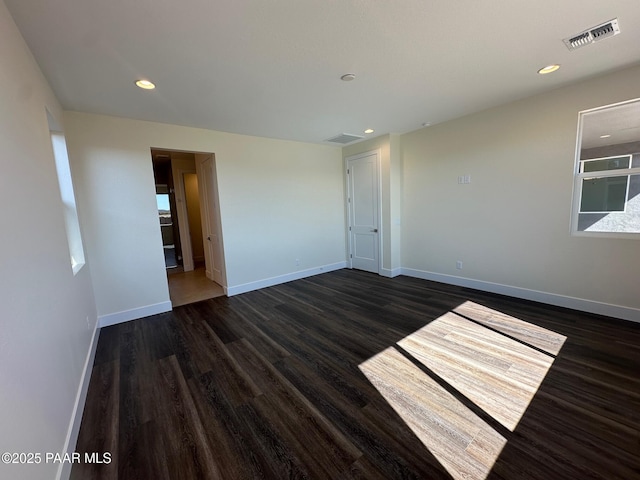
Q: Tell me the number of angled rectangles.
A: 3